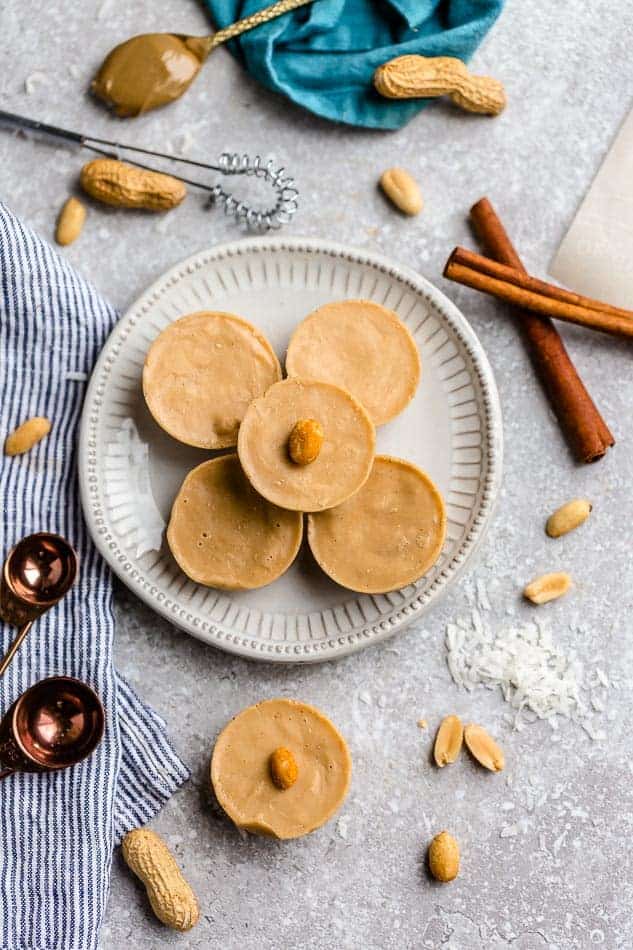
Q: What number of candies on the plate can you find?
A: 5